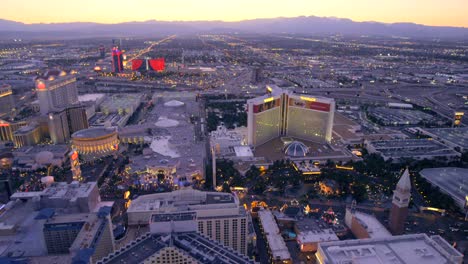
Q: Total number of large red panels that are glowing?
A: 2